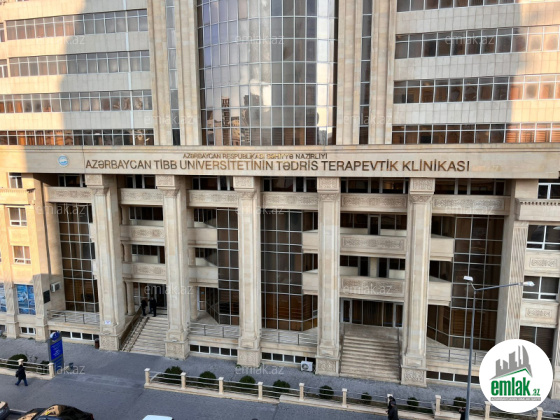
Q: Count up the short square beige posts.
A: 12